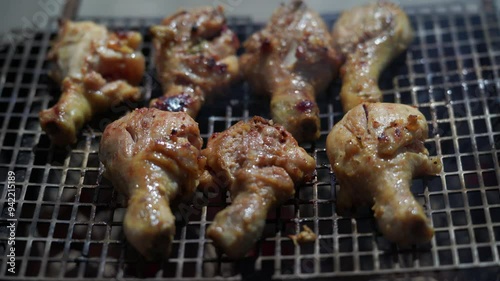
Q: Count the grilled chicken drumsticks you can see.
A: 7